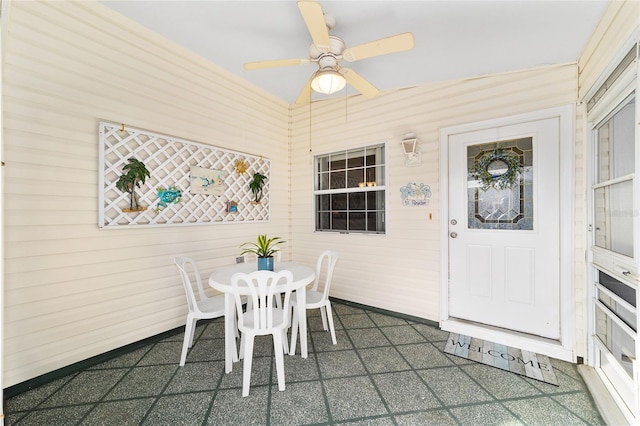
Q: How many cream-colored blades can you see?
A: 5